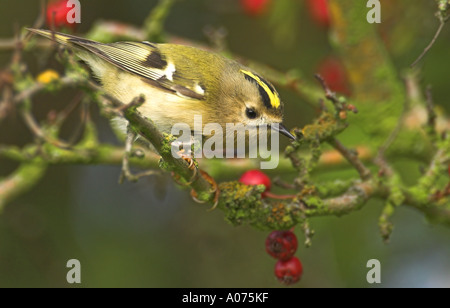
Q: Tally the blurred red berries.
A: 4